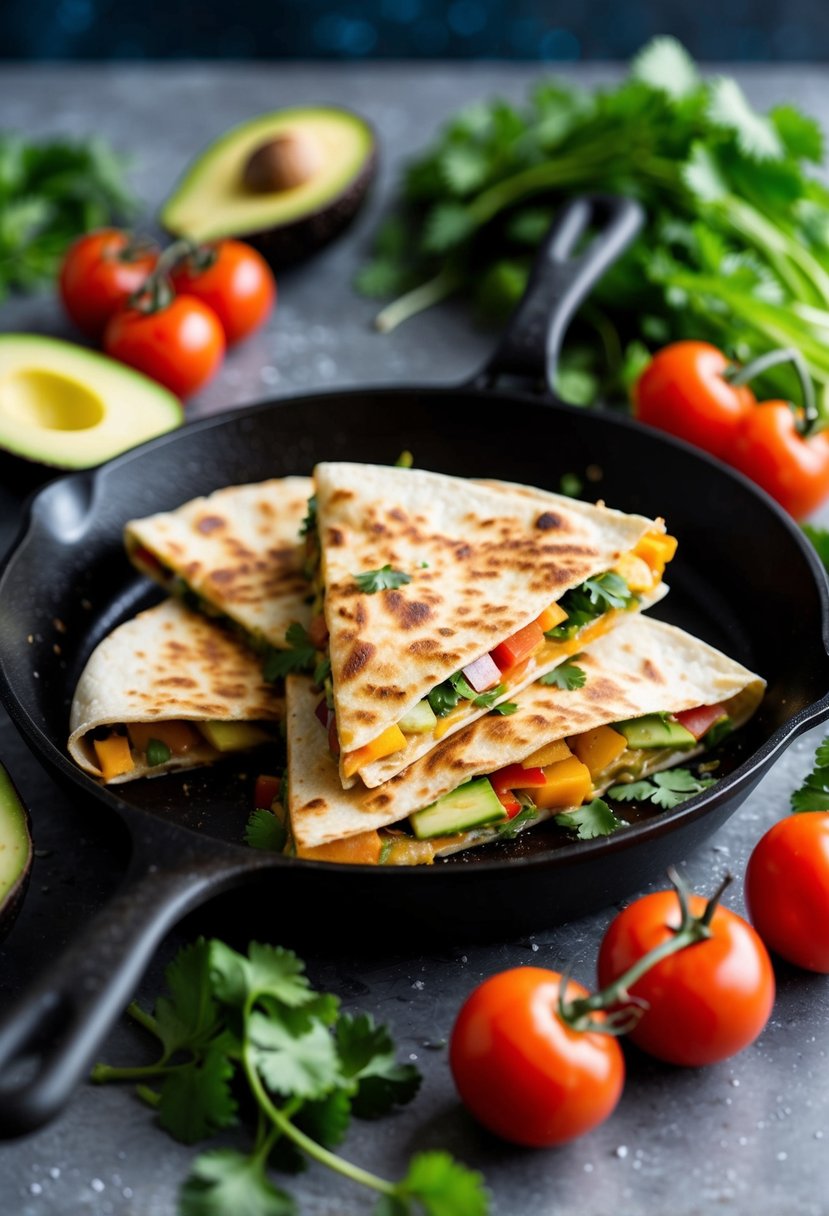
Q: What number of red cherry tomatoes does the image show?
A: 8